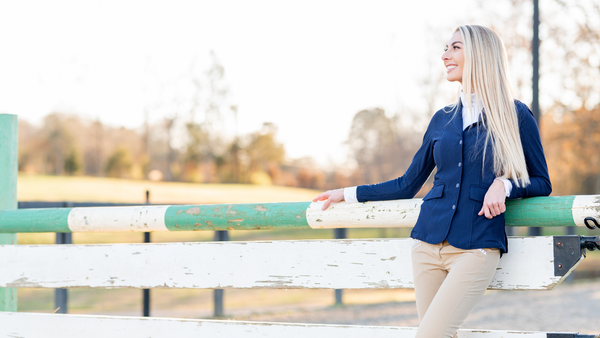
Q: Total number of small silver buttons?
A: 4